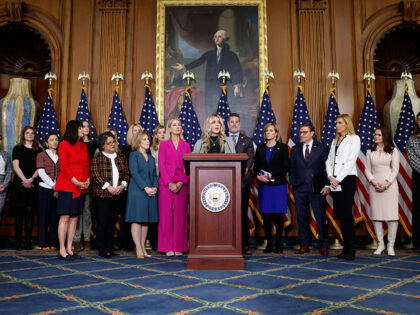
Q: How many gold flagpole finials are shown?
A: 11